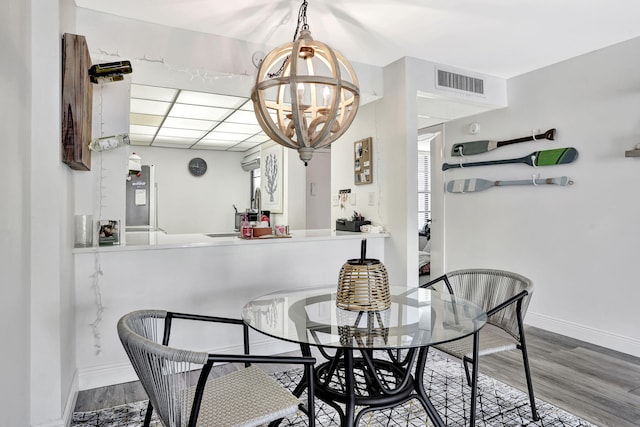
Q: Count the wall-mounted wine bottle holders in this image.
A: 1